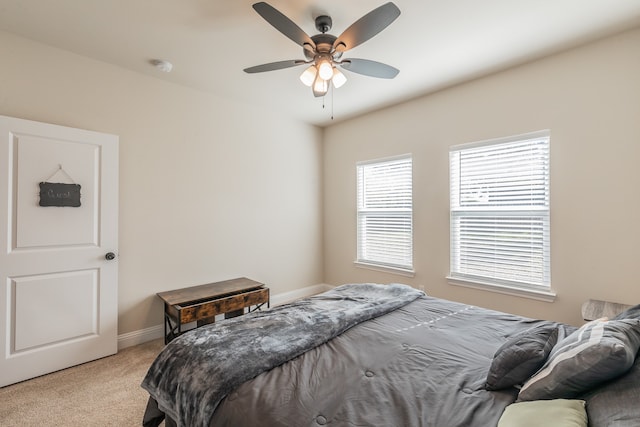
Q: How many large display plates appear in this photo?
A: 0